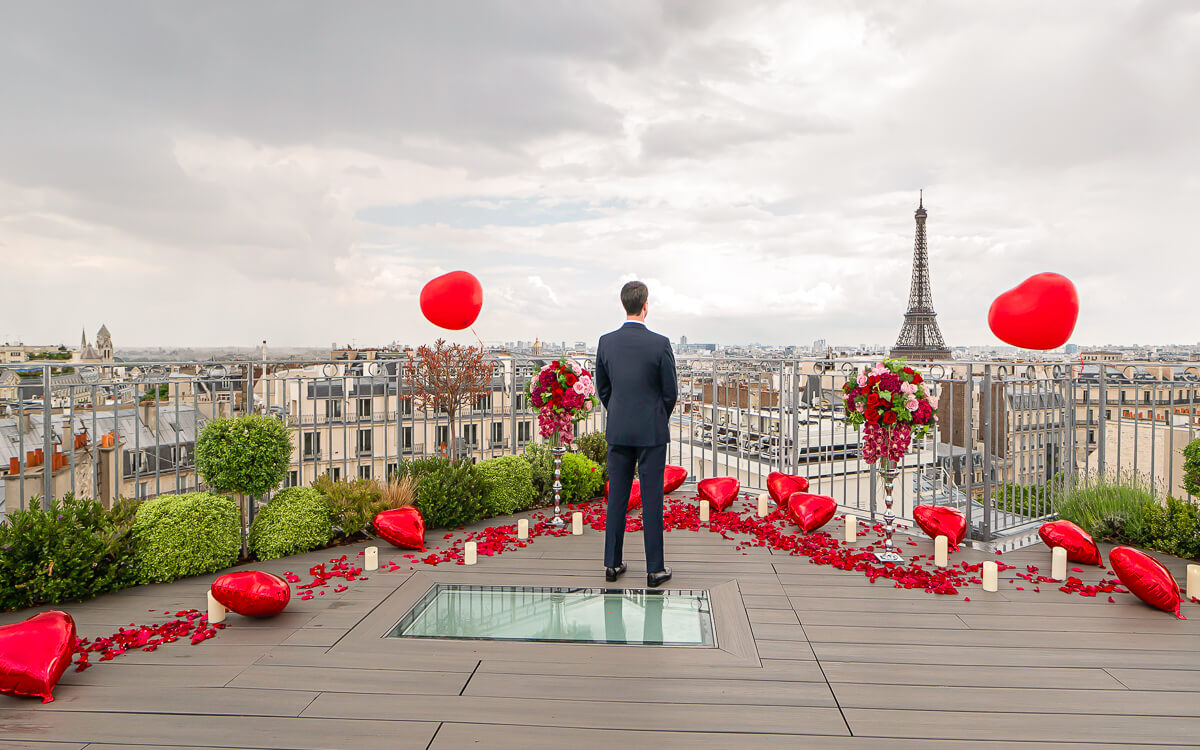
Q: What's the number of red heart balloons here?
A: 13